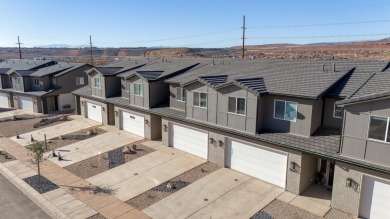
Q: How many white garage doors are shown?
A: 7